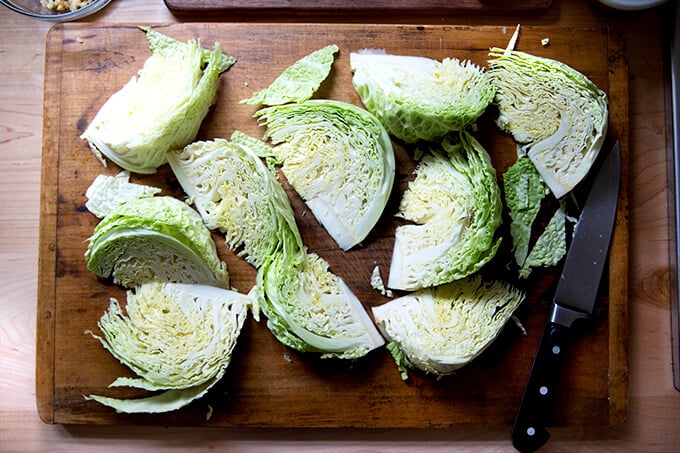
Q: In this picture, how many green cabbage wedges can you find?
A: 10